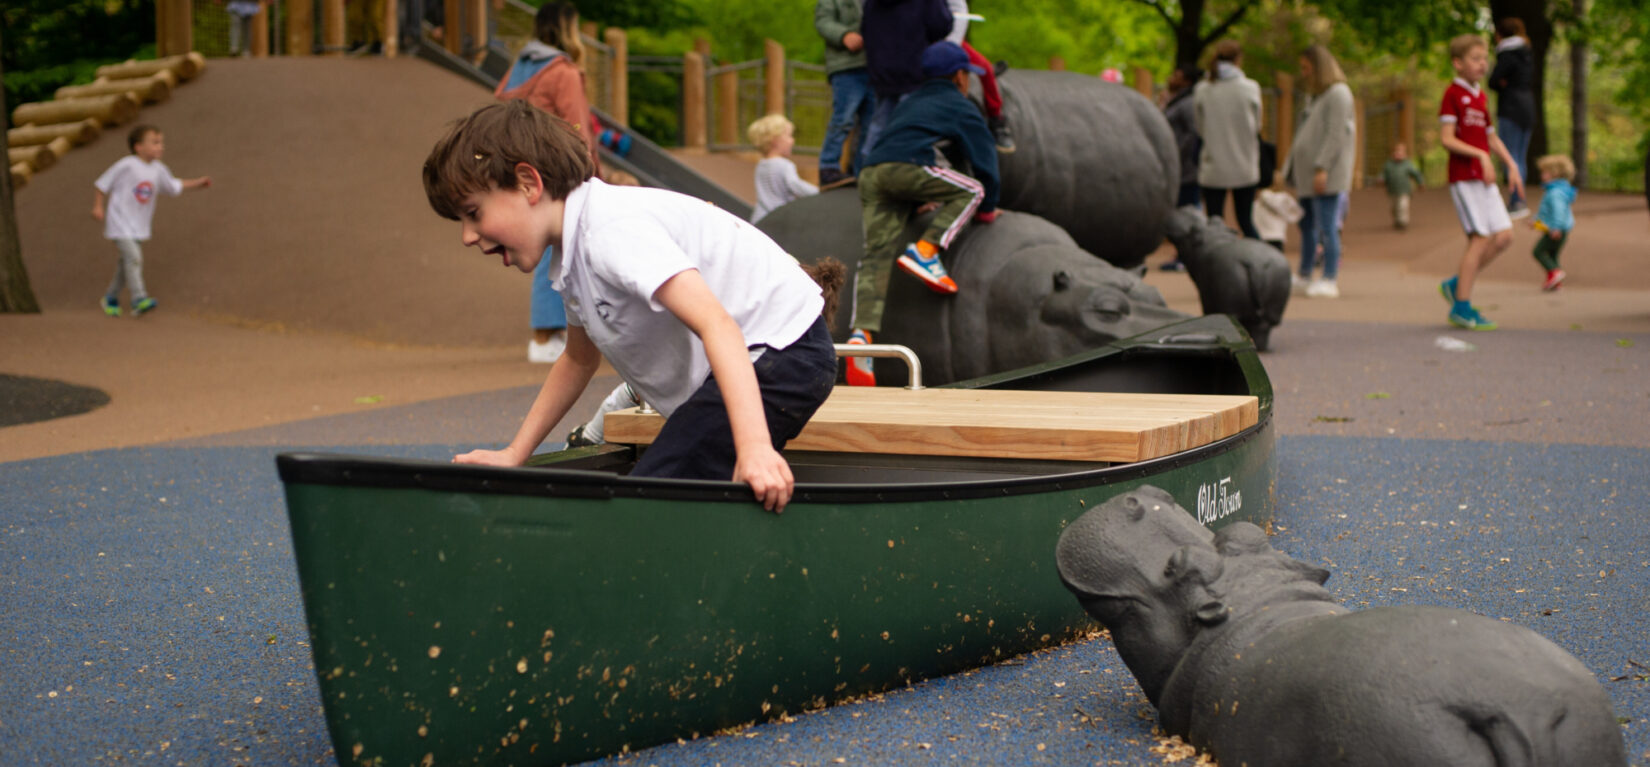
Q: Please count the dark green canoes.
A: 1